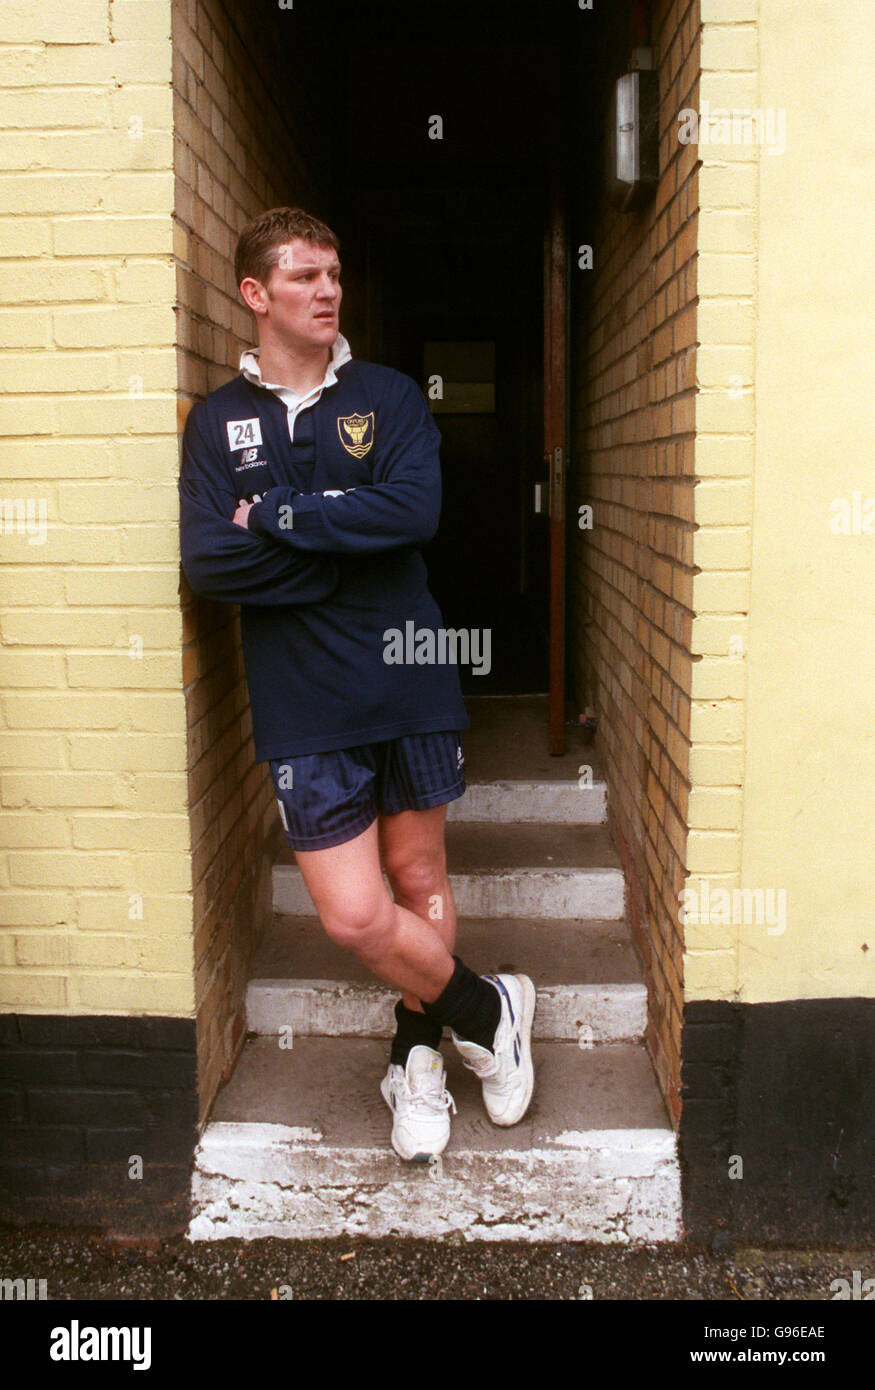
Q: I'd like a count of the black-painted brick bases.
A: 2